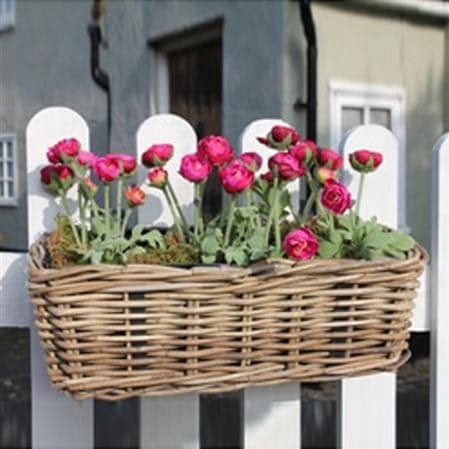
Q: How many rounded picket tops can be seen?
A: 5